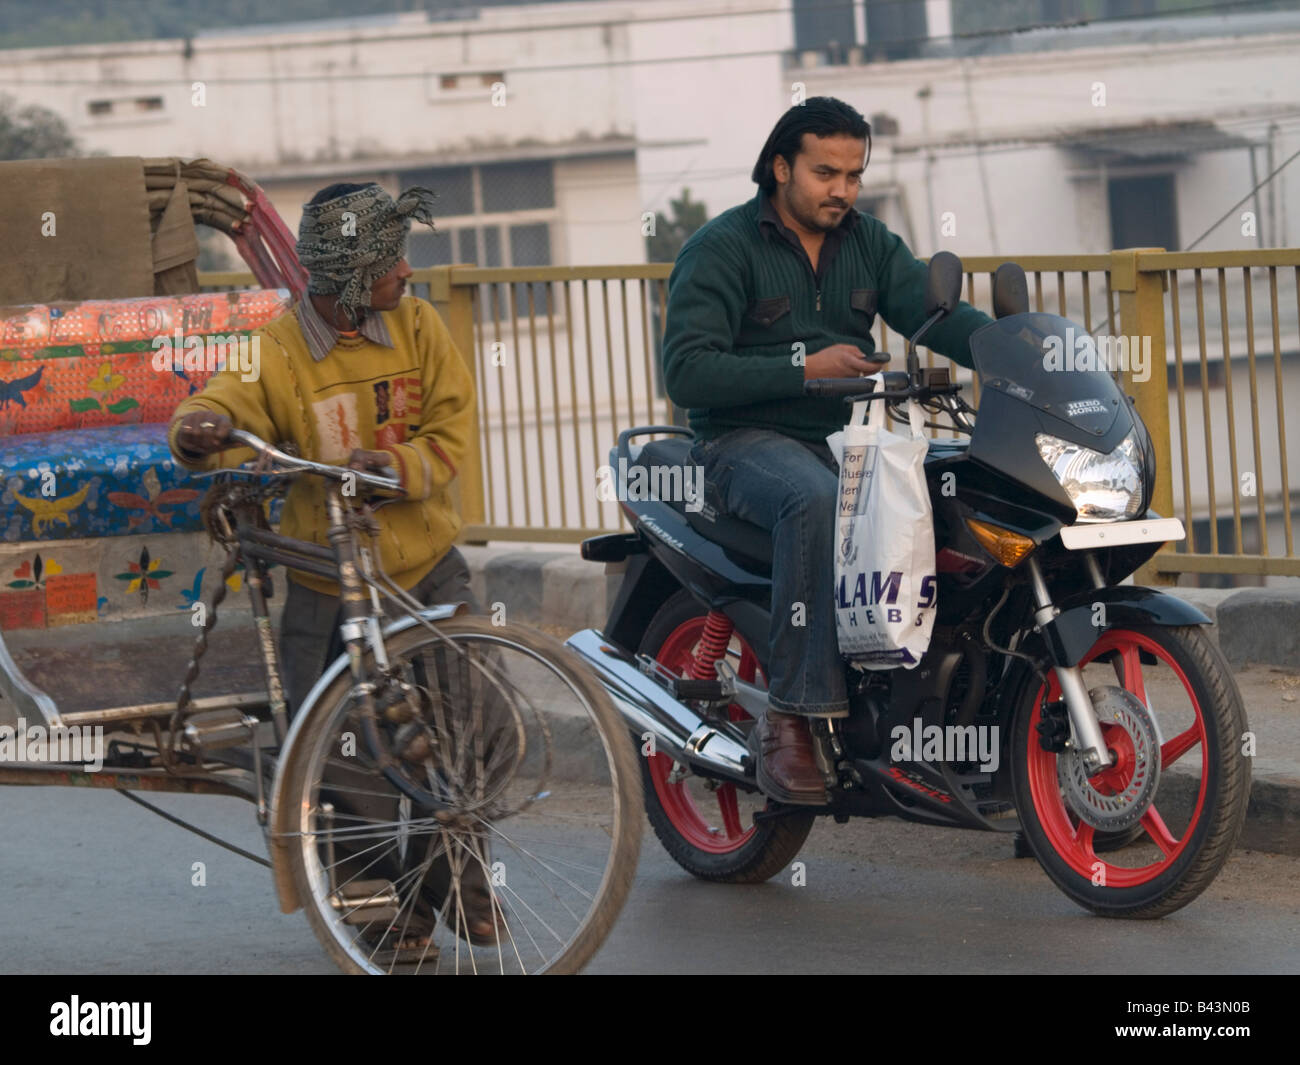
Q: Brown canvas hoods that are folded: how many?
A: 1